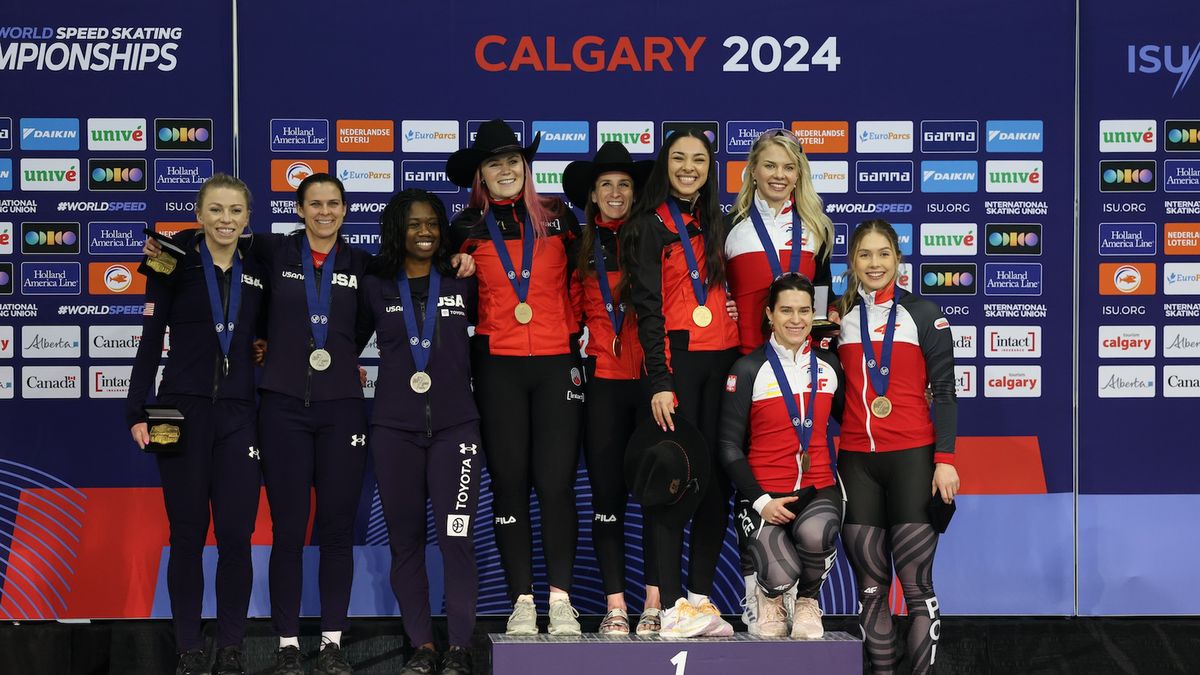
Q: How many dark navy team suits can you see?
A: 3